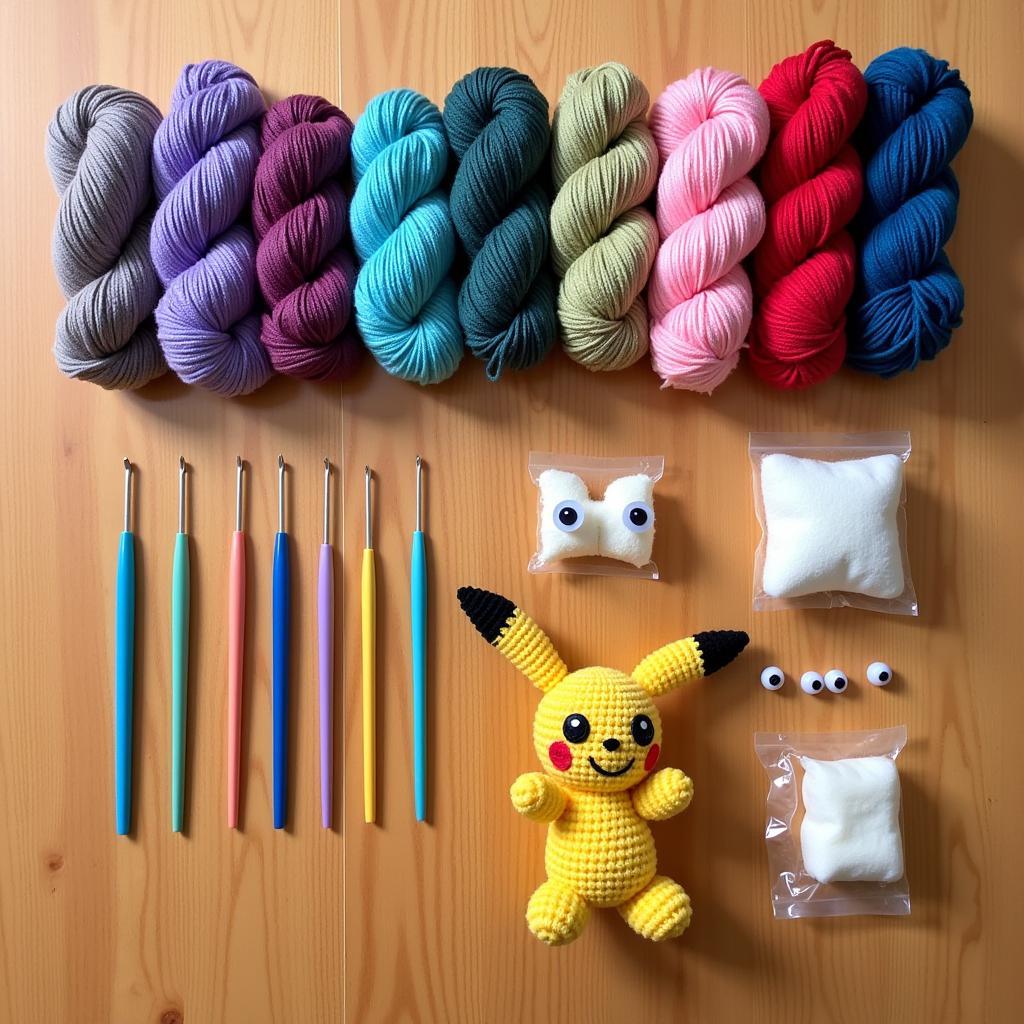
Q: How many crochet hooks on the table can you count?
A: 7